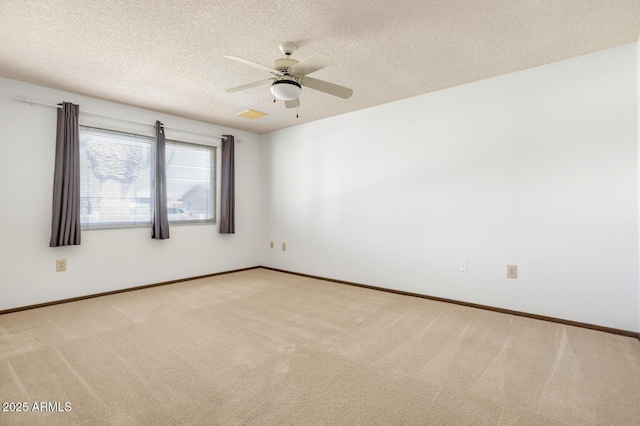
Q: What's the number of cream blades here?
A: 5